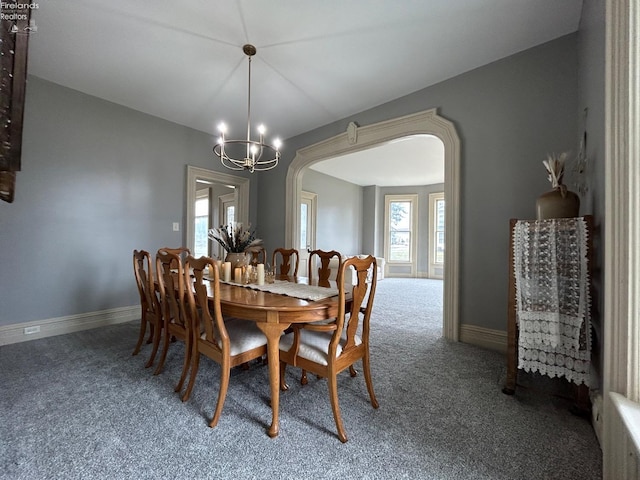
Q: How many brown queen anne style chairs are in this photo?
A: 8